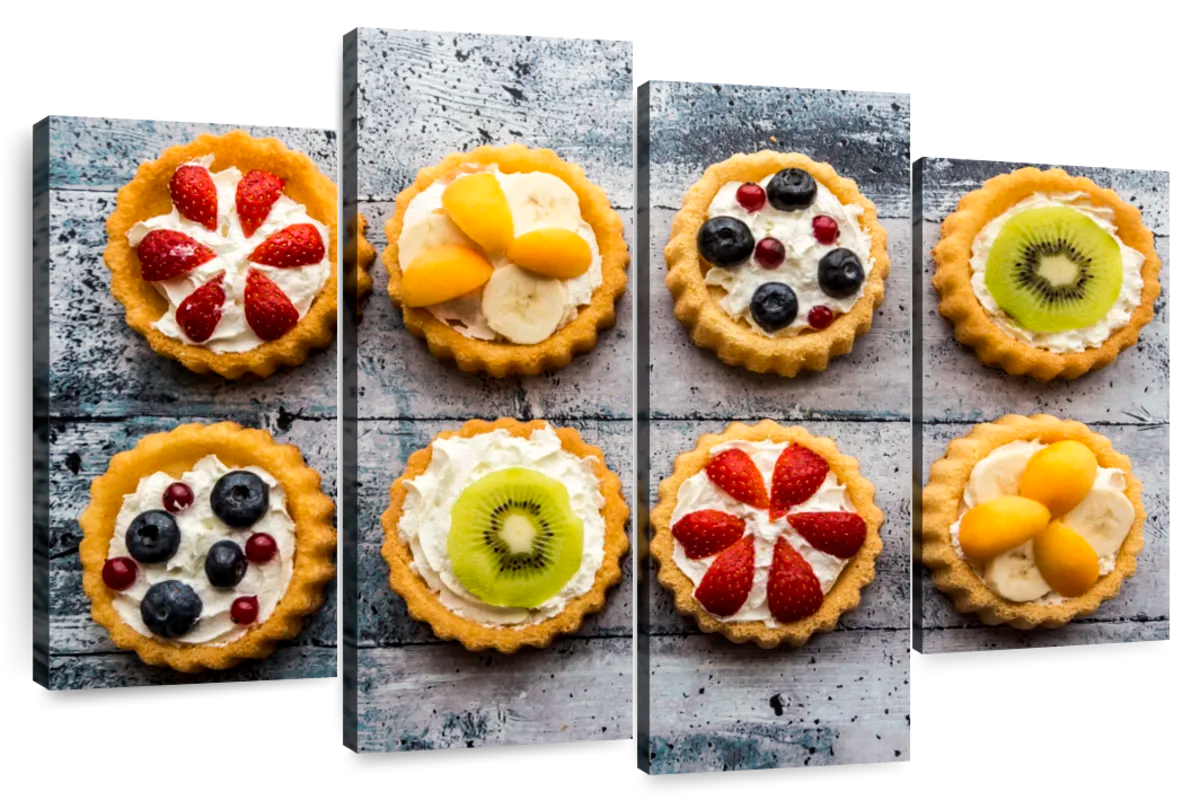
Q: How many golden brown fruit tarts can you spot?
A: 8